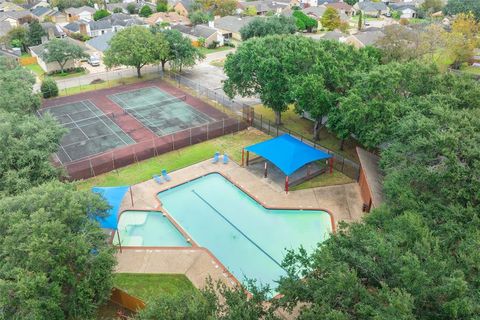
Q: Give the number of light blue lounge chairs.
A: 4